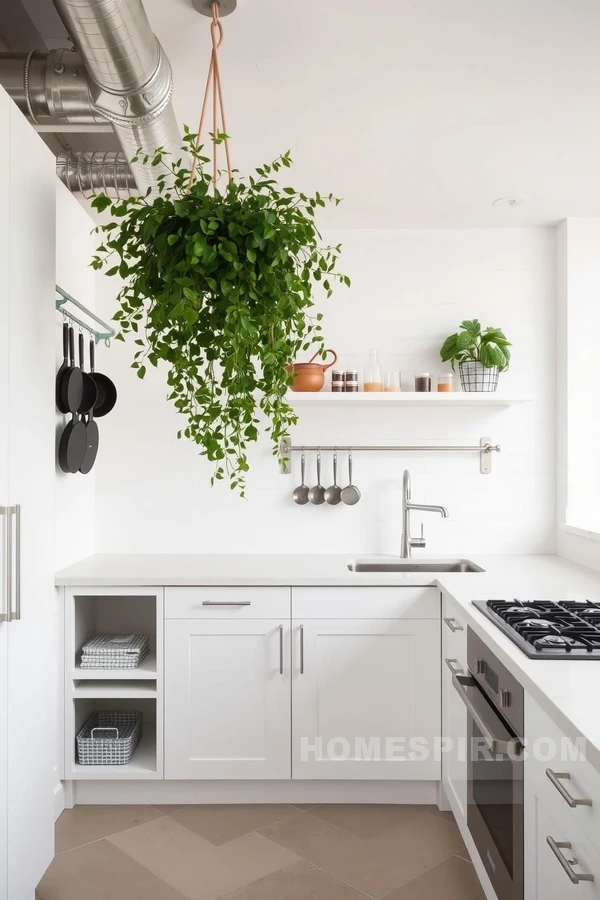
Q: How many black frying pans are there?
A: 6